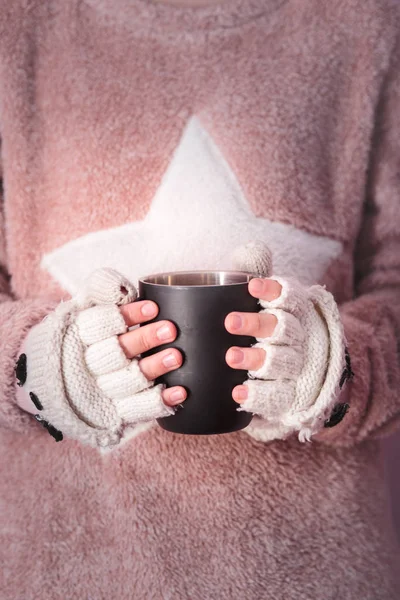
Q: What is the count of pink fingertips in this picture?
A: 8